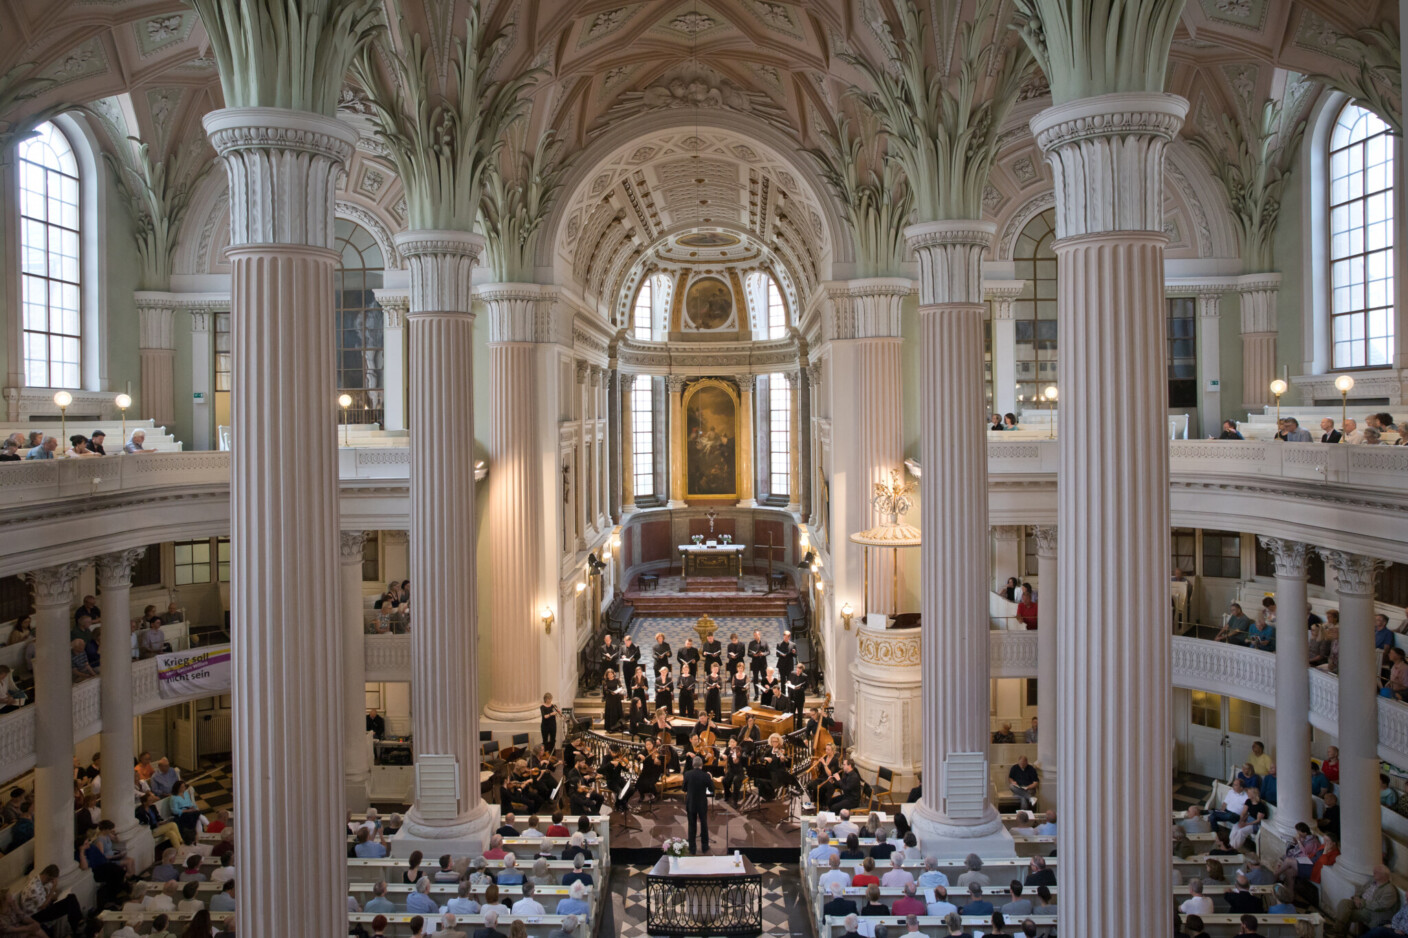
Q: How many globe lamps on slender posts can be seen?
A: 6